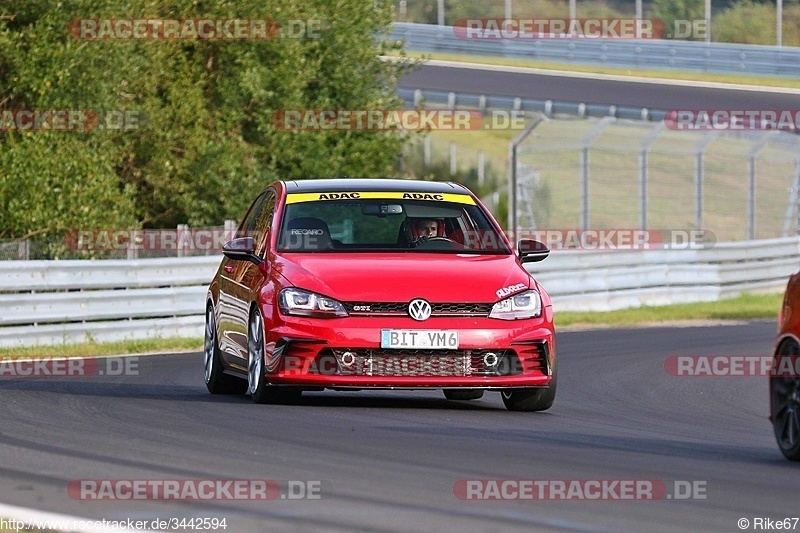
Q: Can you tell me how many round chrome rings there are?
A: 2